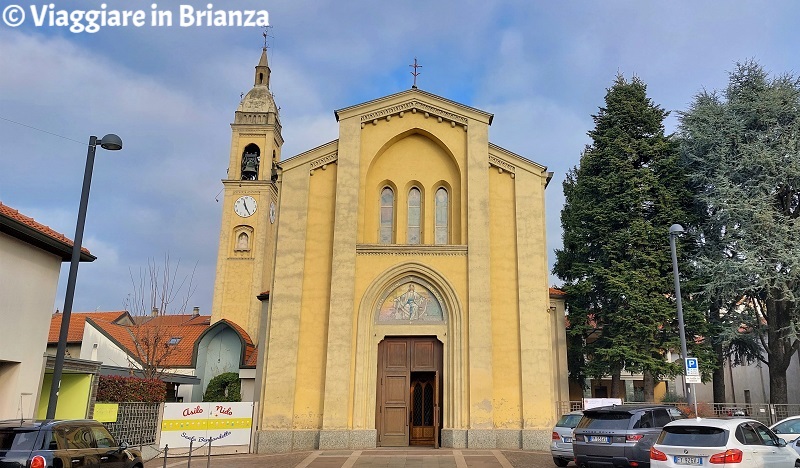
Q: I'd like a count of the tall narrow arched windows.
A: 3